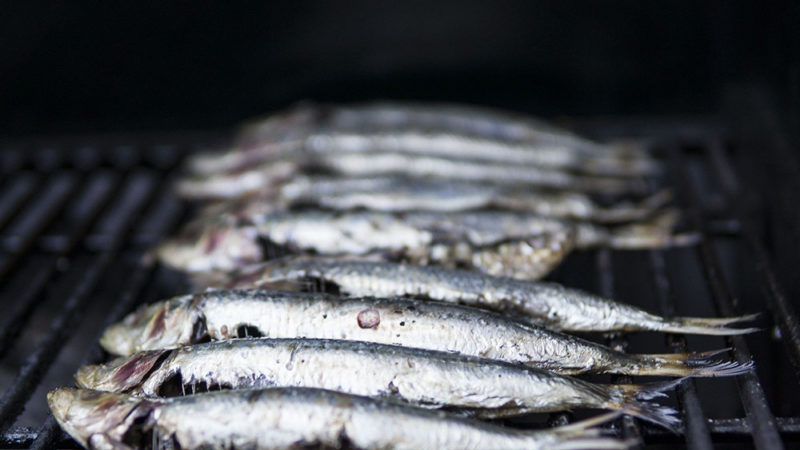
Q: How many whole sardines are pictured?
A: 9